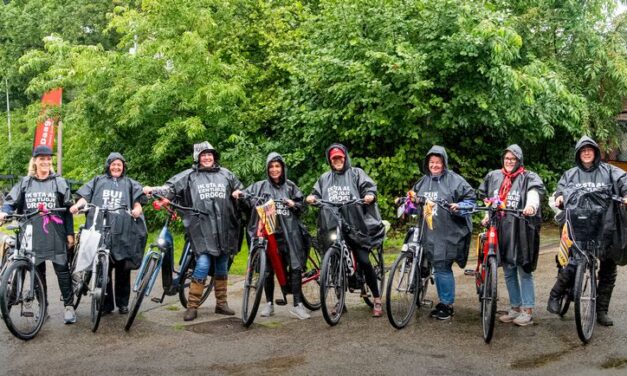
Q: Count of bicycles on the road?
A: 8